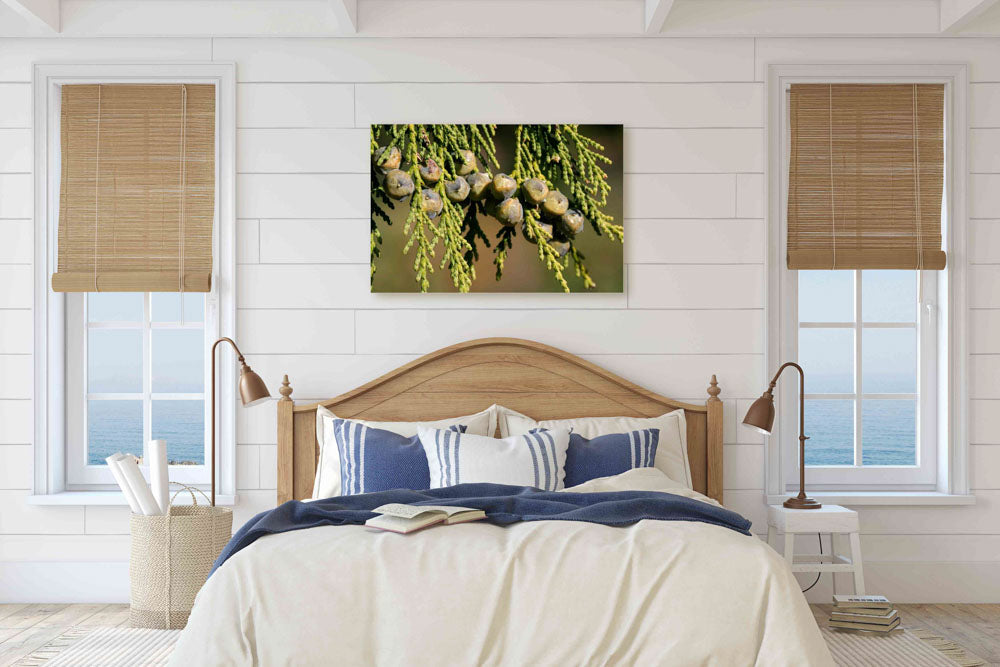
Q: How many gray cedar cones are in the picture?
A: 14